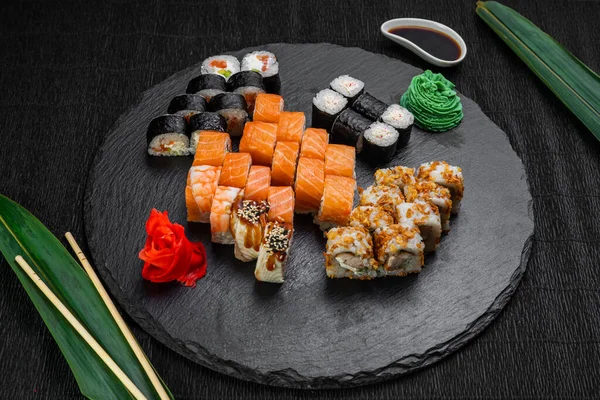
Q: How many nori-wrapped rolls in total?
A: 14